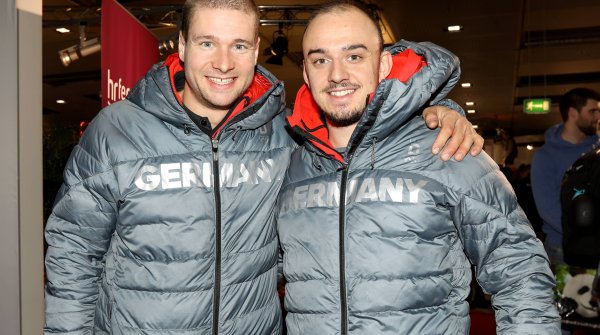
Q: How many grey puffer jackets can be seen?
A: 2